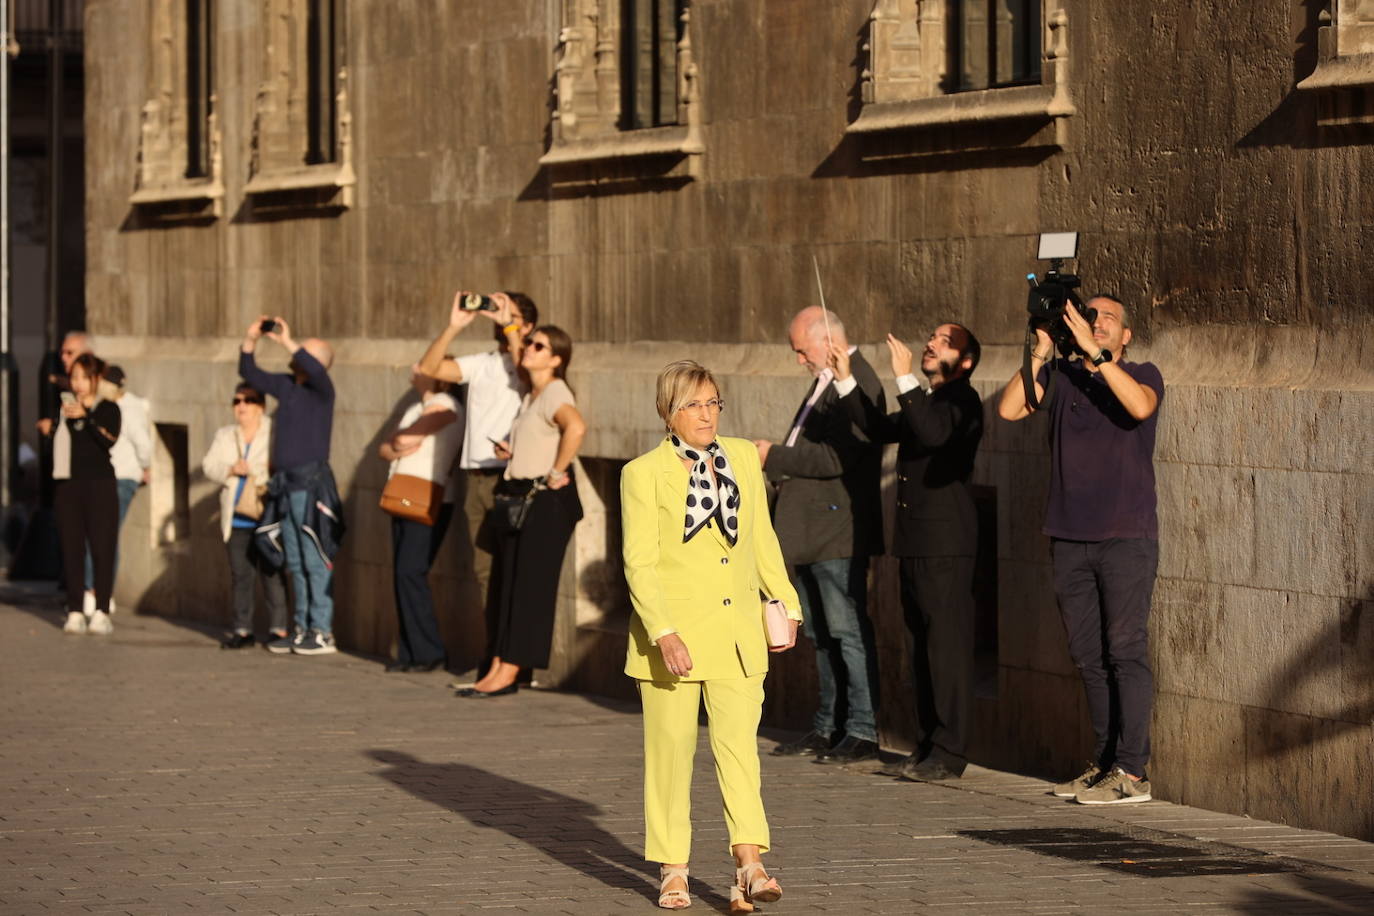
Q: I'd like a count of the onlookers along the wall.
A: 11